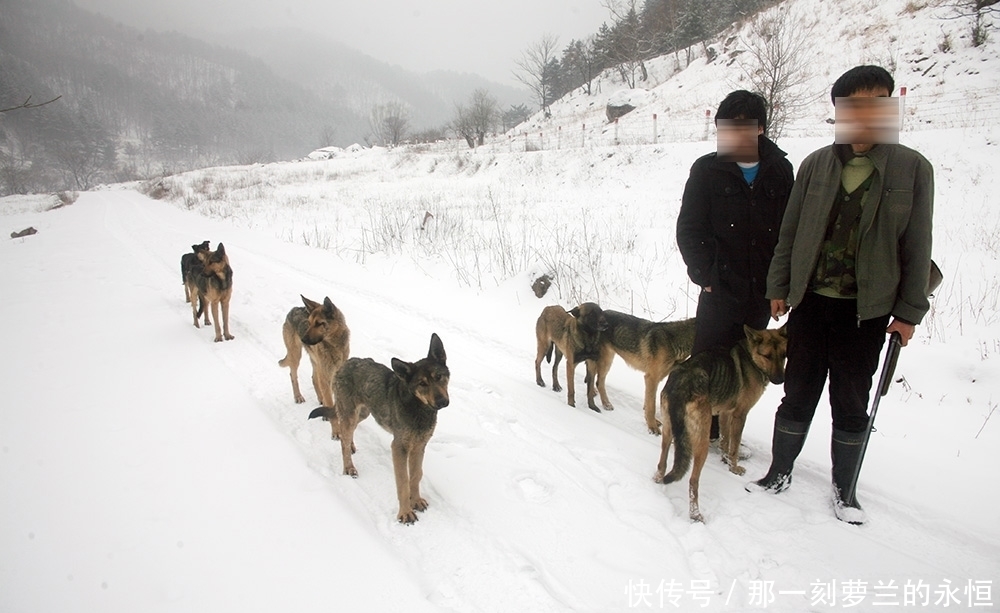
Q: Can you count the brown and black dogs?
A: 7